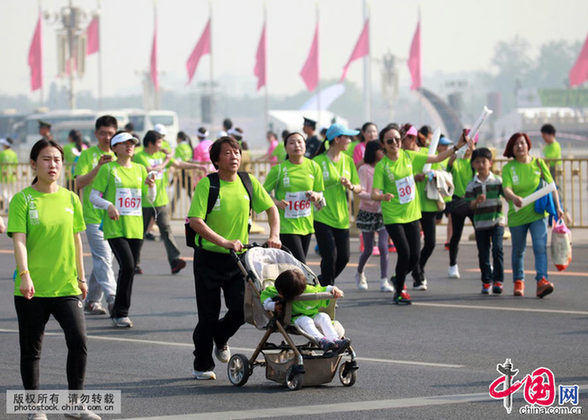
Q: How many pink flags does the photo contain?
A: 9